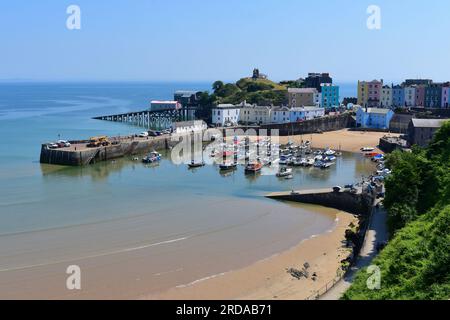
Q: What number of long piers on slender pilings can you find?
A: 1